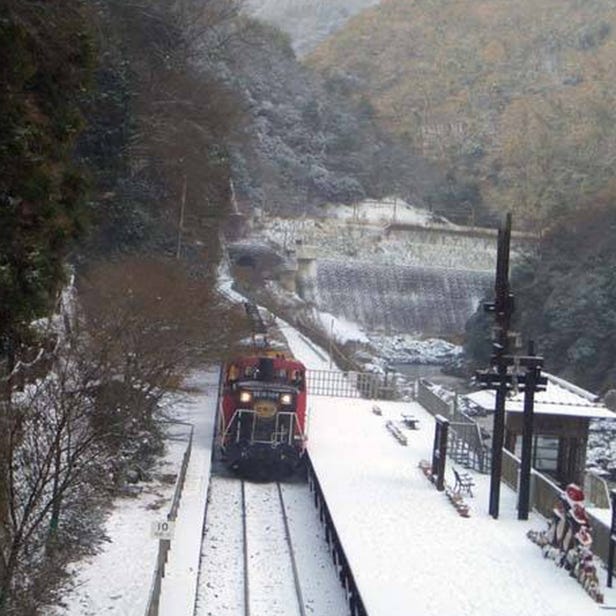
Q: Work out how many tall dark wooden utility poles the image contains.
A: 2